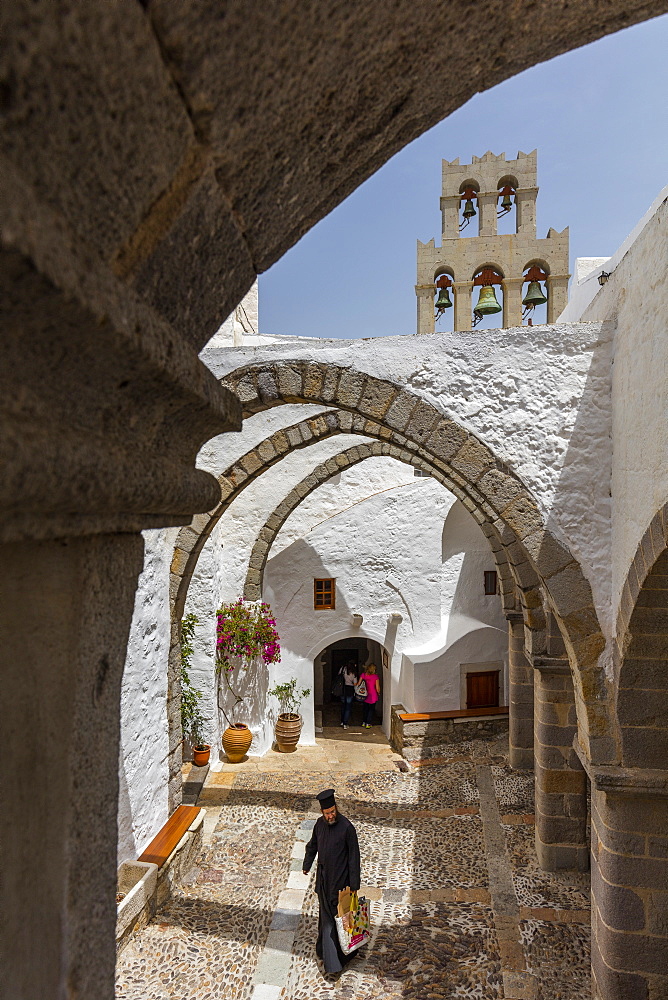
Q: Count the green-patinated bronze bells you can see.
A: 5